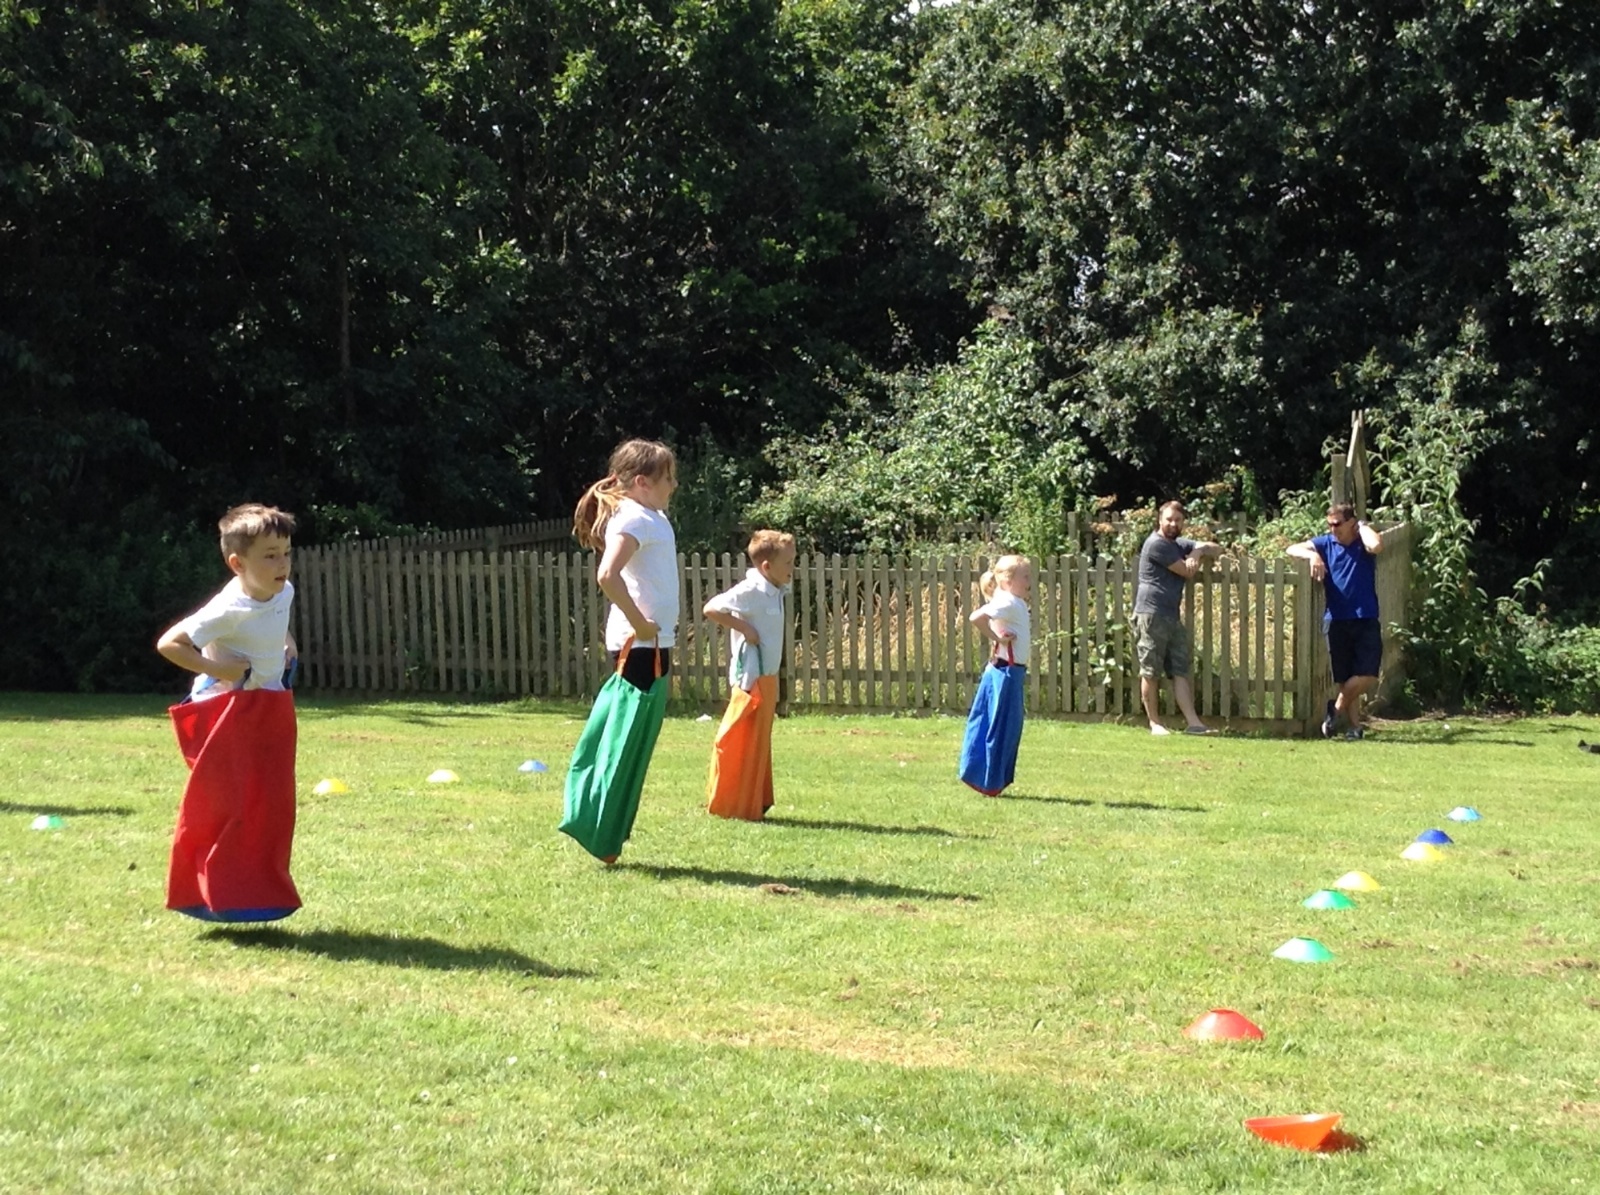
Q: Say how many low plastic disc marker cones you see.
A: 12